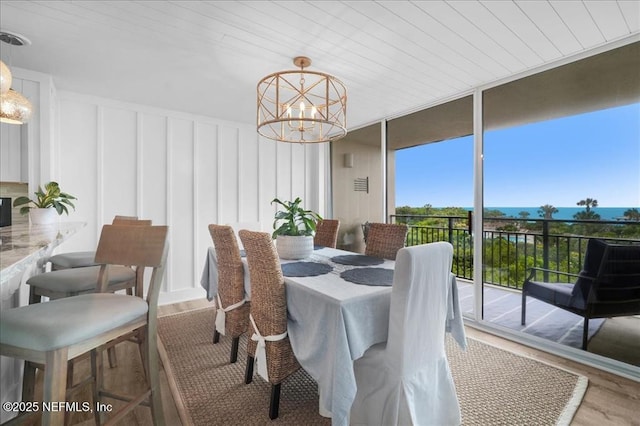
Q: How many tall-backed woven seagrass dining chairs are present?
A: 4